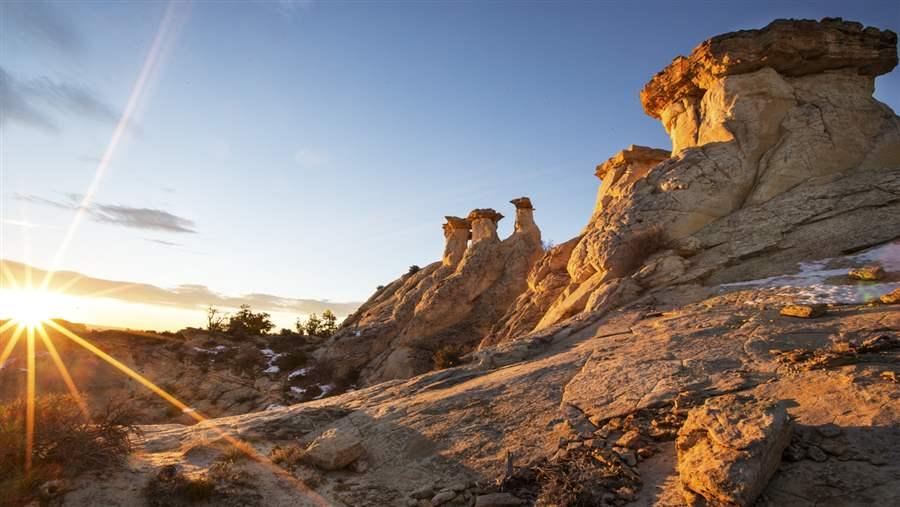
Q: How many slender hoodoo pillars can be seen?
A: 3